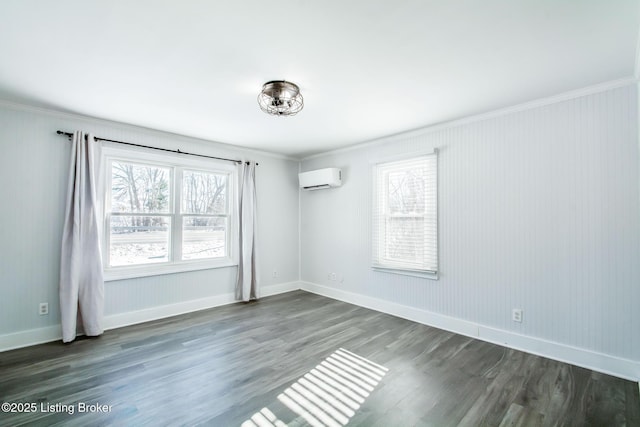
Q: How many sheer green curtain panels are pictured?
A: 0